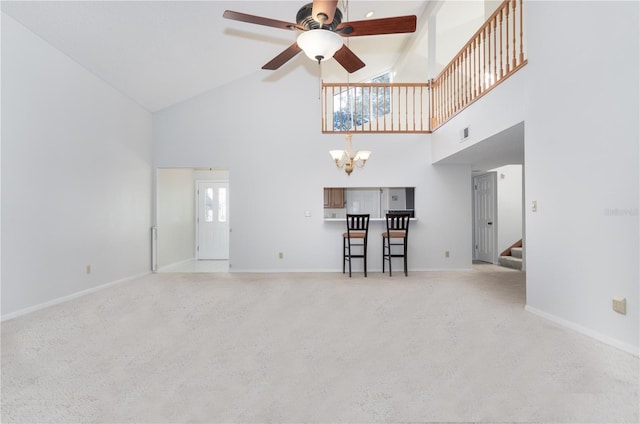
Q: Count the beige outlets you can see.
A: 4